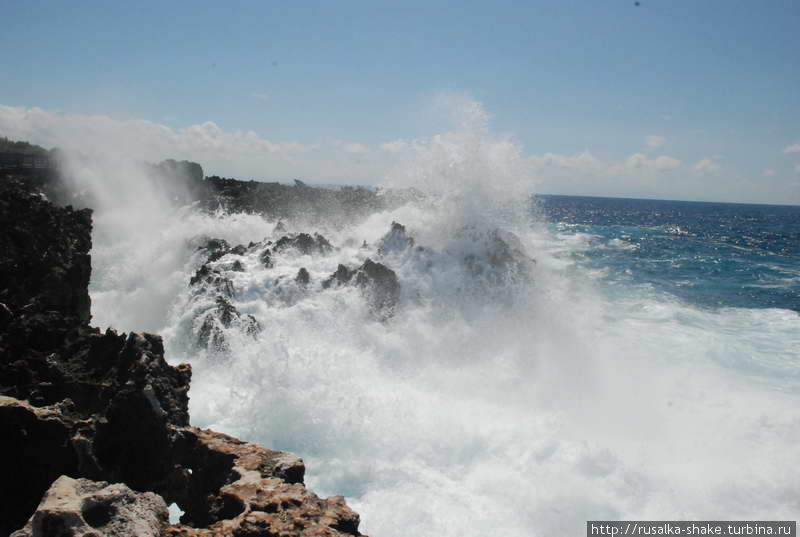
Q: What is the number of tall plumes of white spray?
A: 2